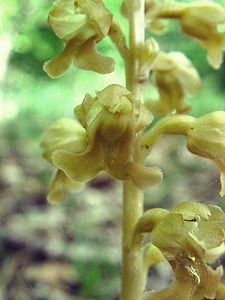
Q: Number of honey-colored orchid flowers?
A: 7